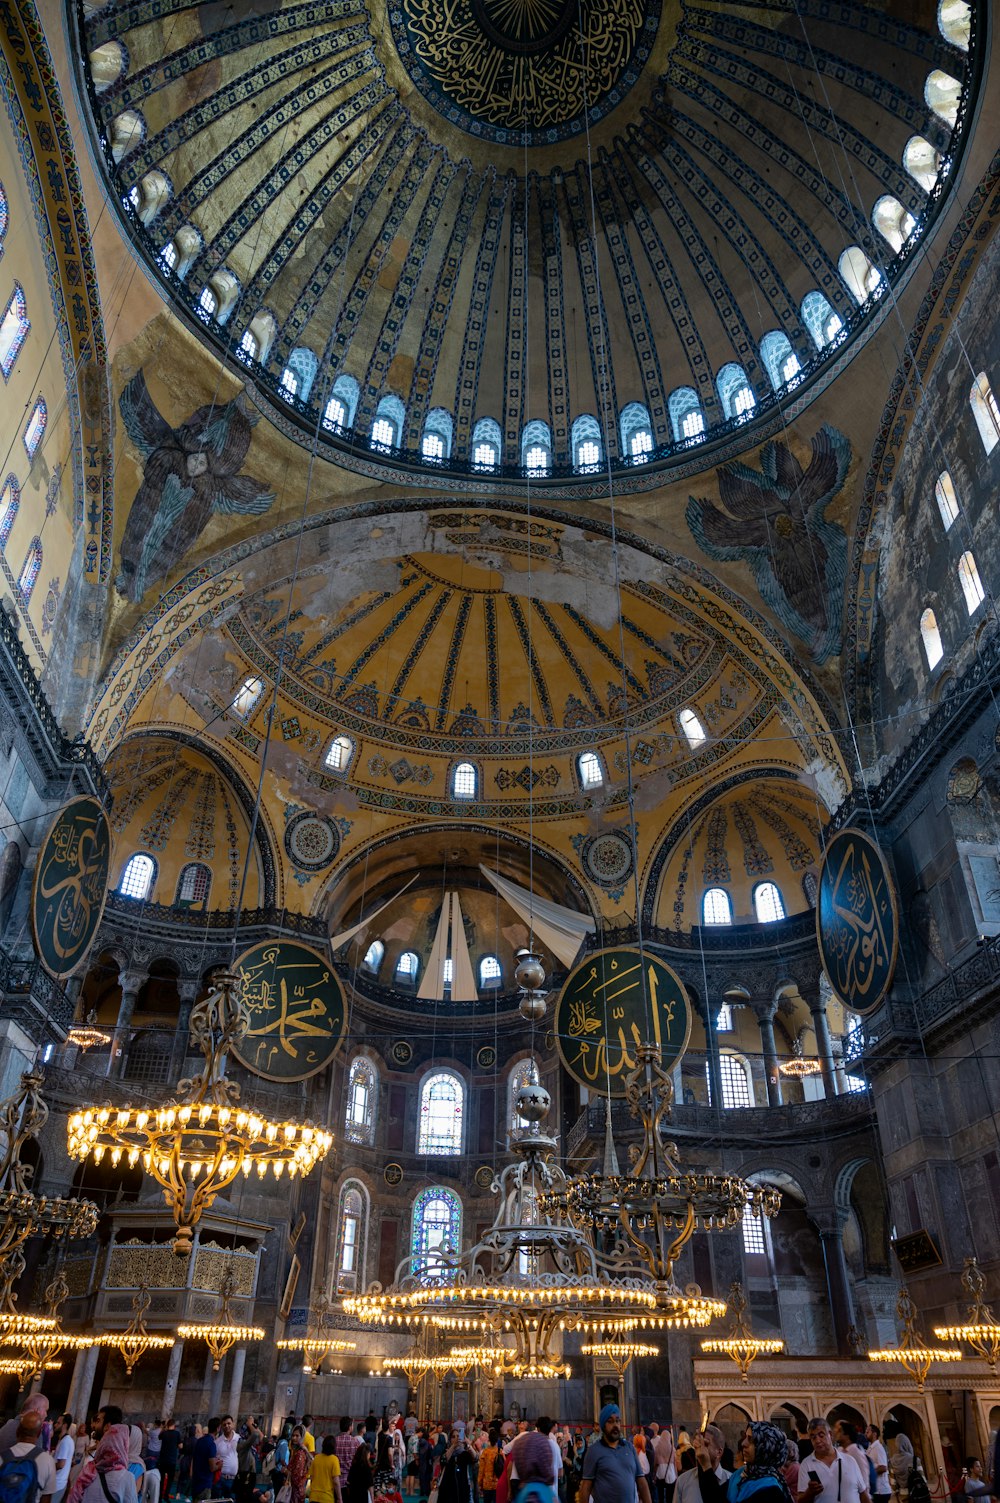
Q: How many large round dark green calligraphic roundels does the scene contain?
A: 4